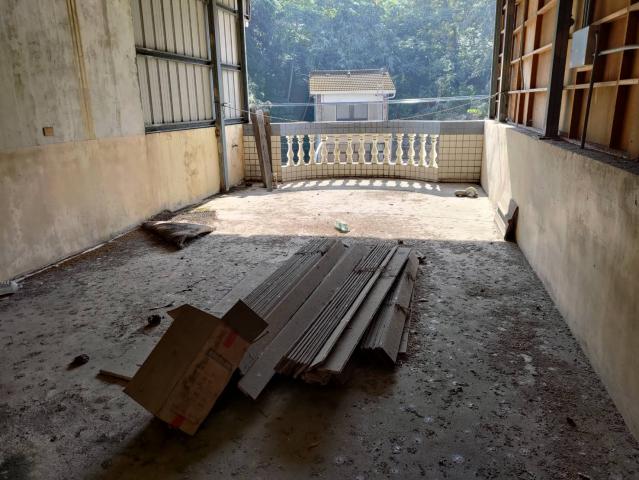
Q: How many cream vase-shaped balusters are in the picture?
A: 13